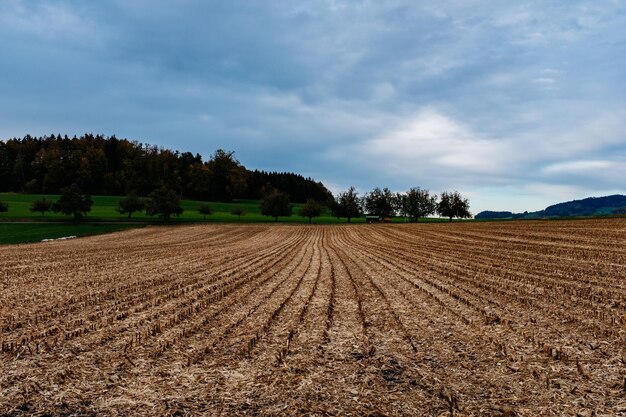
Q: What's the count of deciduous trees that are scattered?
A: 13